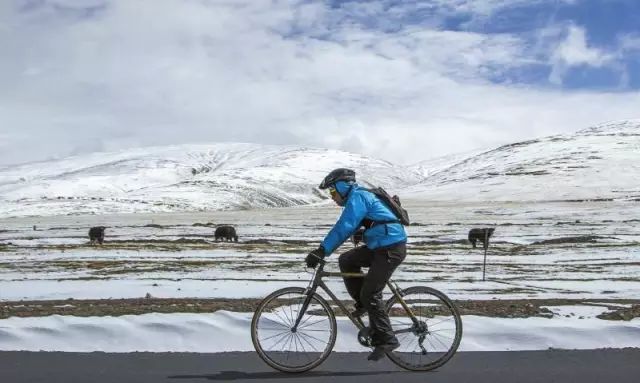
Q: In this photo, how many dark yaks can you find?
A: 3